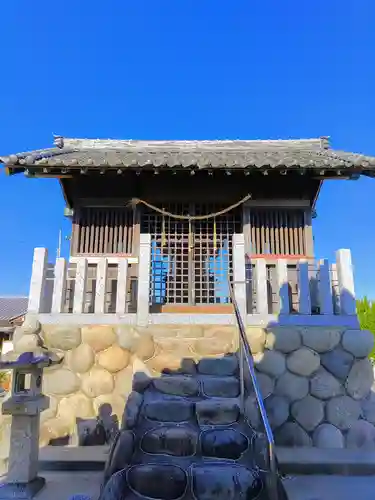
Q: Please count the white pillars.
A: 12